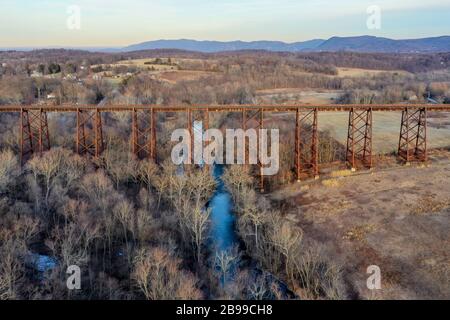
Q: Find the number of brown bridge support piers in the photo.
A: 8